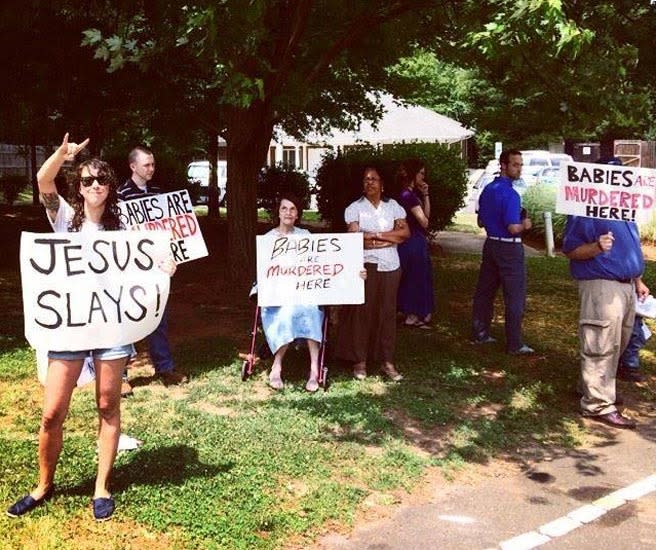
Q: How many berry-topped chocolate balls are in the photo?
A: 0